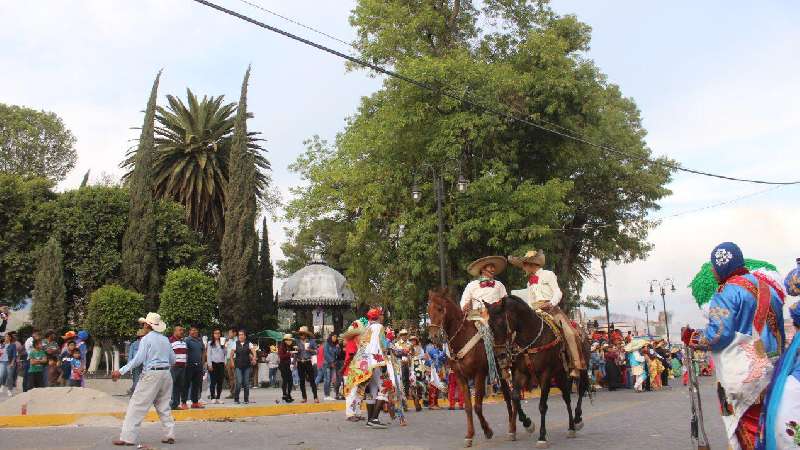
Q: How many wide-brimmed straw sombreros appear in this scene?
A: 2